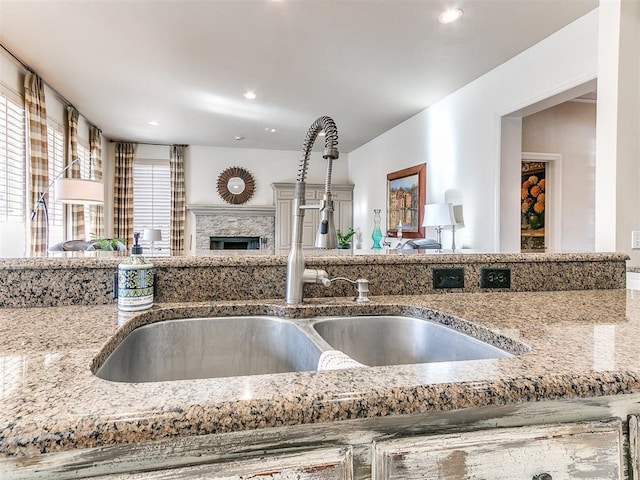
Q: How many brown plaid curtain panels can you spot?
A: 5